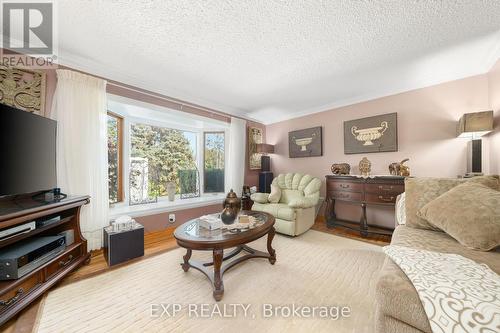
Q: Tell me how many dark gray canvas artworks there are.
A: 2